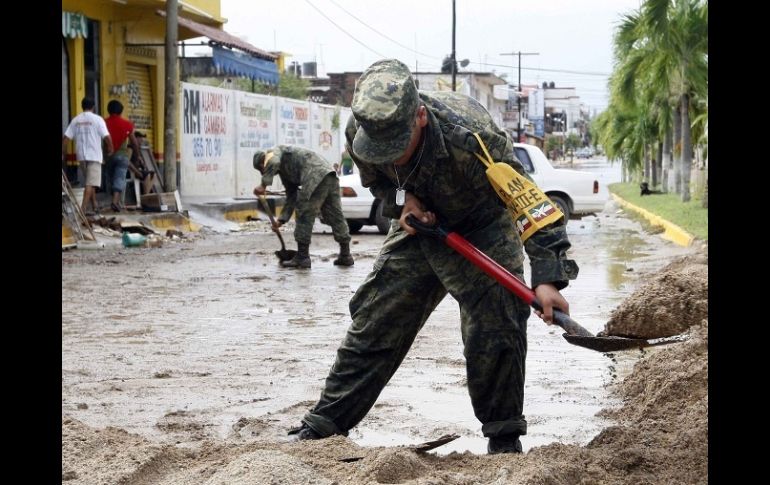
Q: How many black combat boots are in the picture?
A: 4